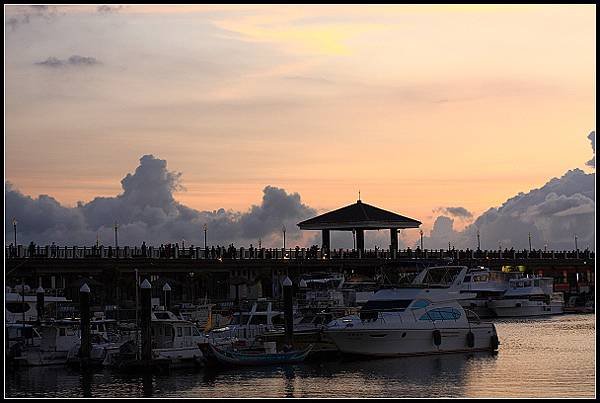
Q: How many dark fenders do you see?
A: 3